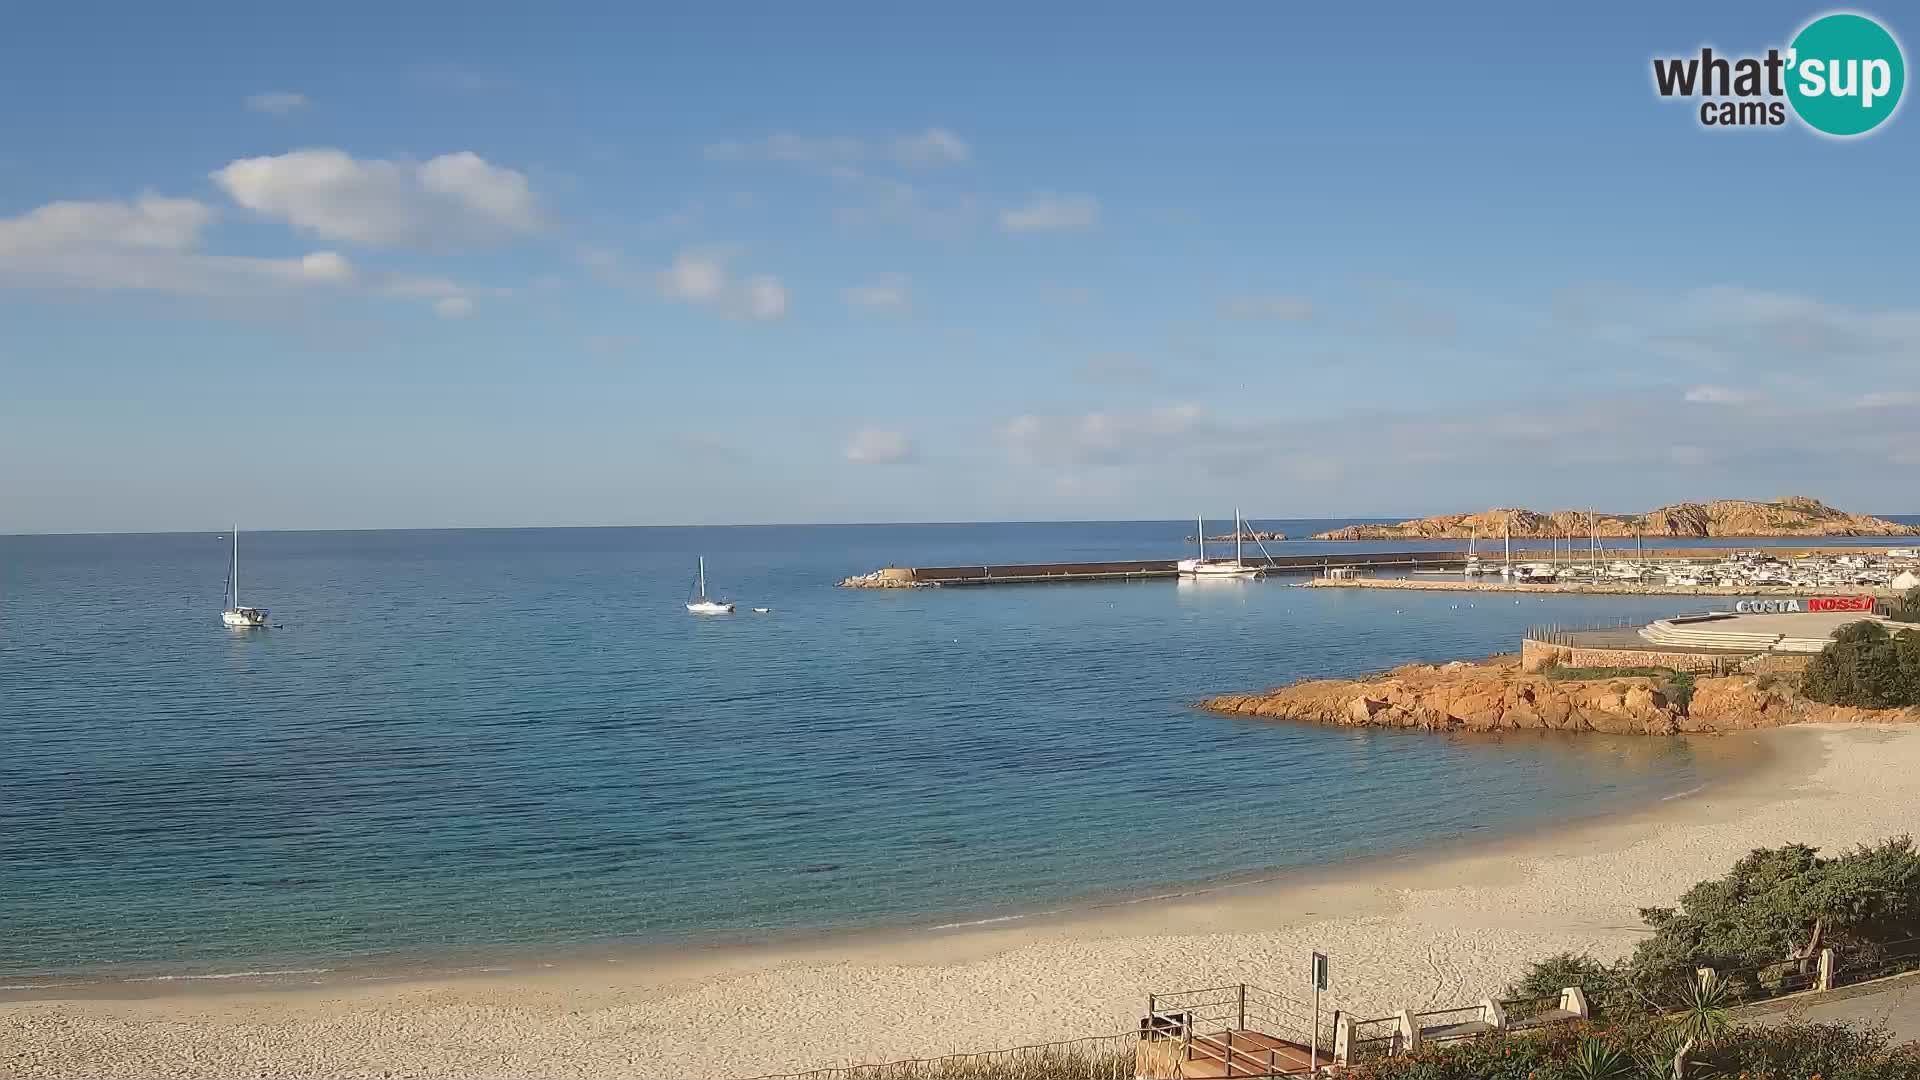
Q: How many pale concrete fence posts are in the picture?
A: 6